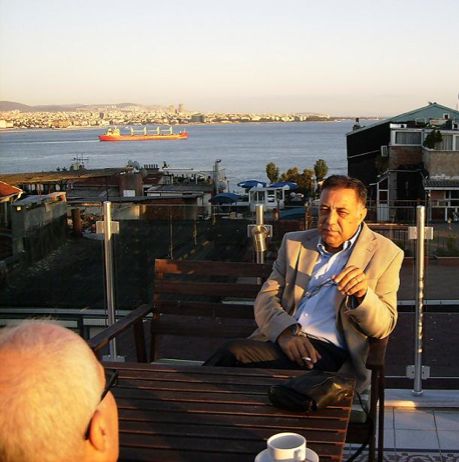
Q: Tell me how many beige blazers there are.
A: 1